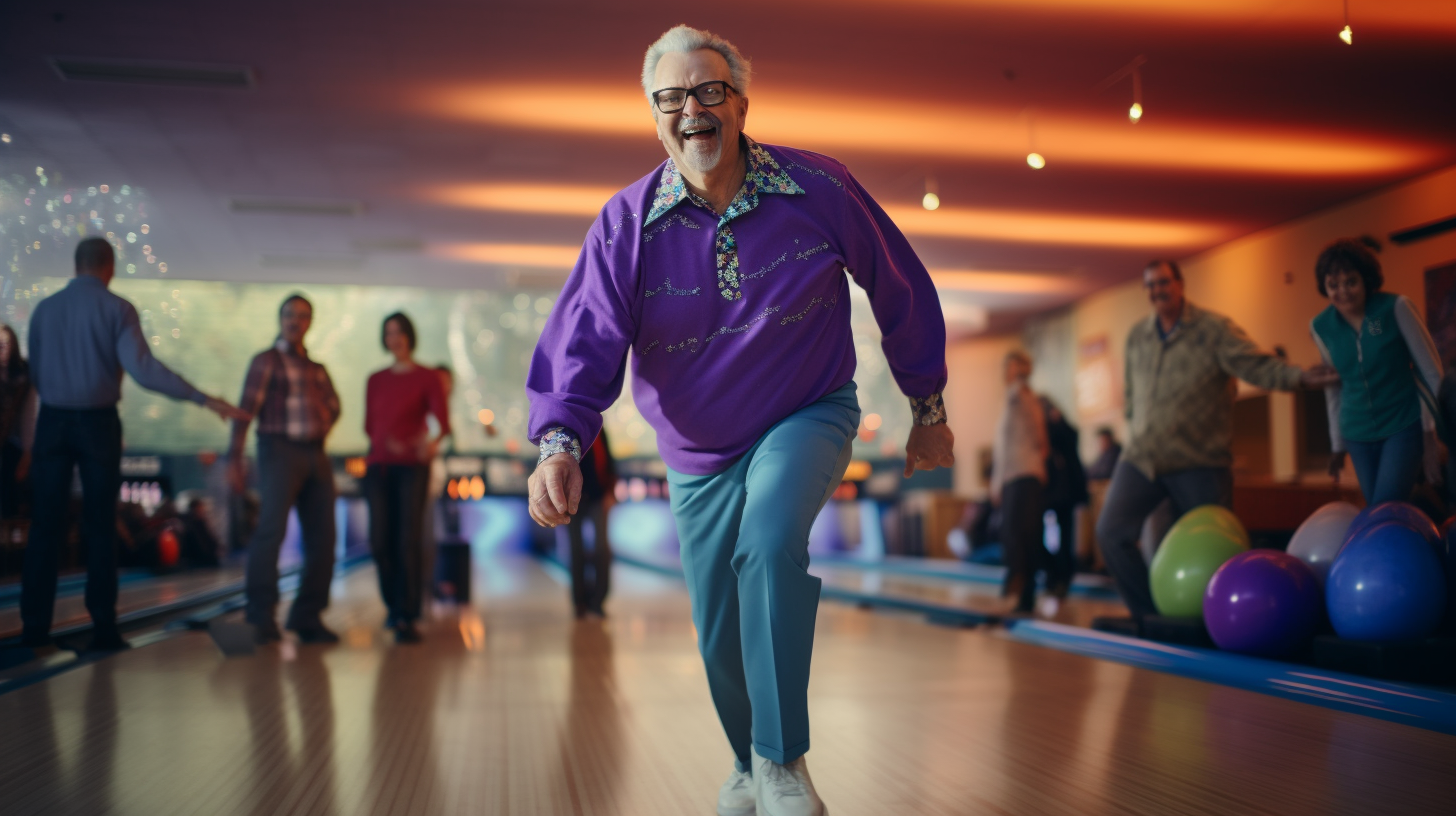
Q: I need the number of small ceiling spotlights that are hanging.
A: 4